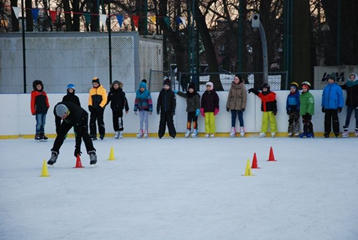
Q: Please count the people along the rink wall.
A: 14